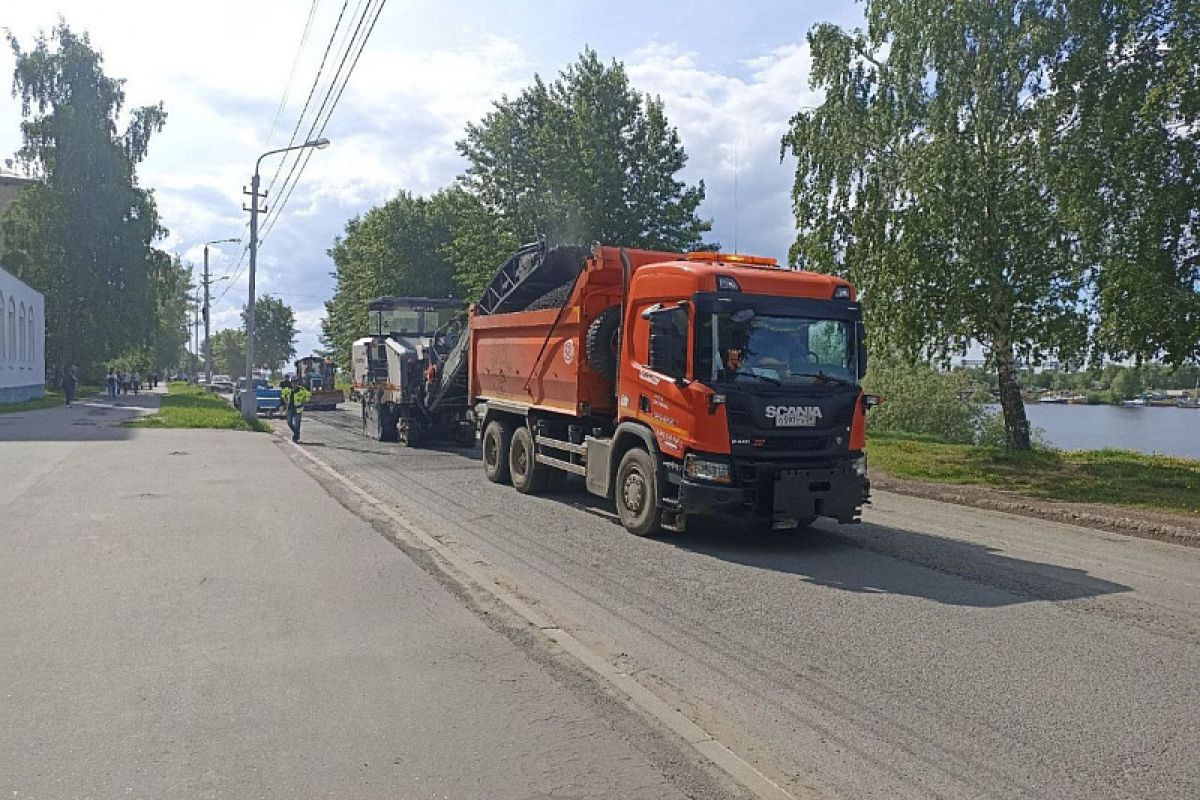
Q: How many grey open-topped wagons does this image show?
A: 0